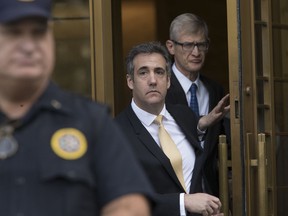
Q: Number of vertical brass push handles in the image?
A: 2